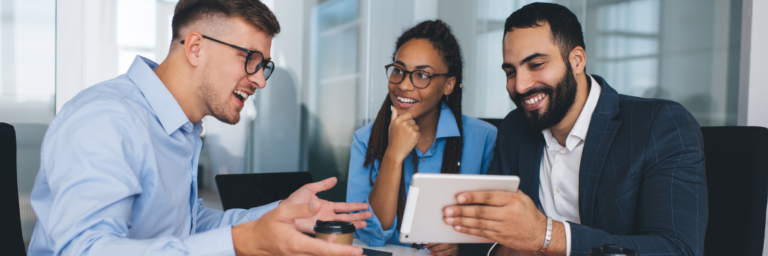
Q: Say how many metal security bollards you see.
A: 0